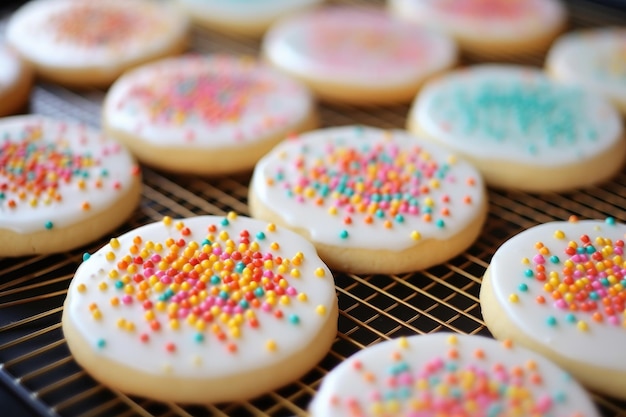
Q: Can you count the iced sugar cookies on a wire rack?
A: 13